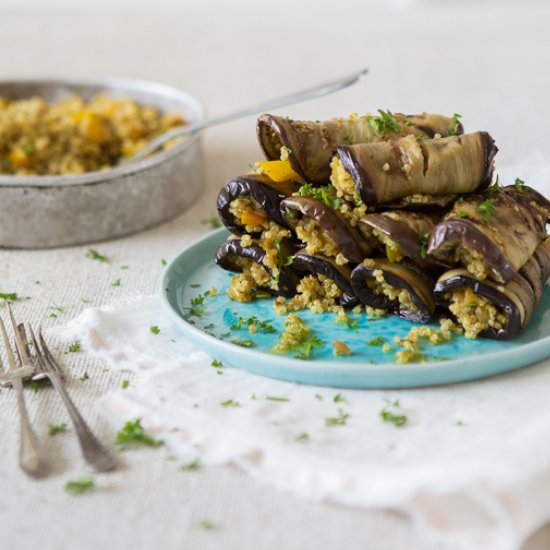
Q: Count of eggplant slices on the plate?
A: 10